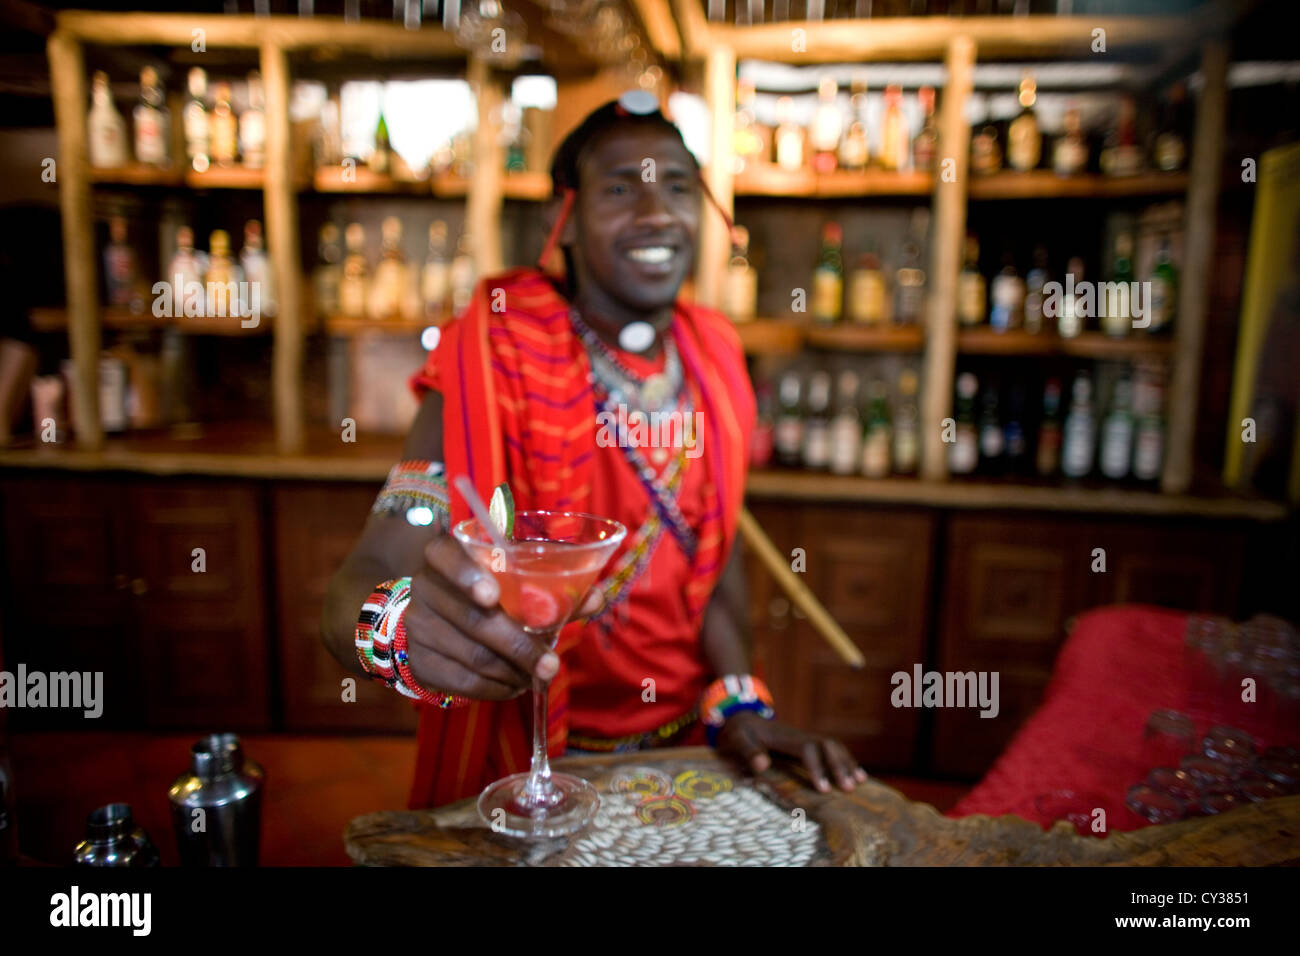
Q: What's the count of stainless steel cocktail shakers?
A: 2